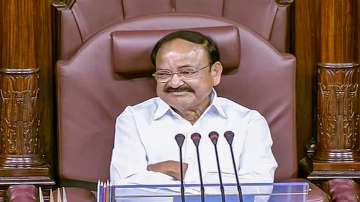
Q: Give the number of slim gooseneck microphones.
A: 4